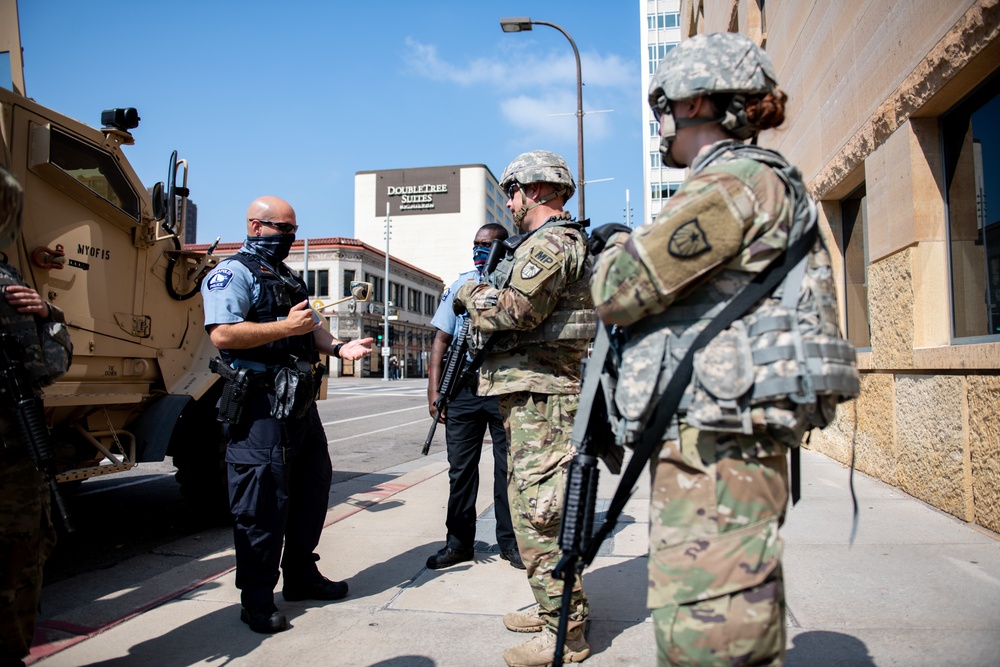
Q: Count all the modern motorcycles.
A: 0